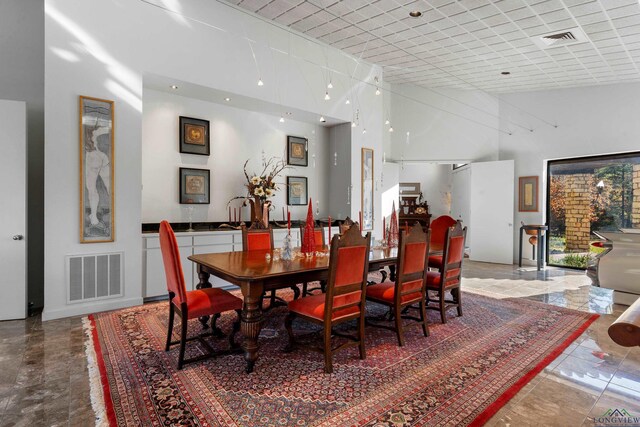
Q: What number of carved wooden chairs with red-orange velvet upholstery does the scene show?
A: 8